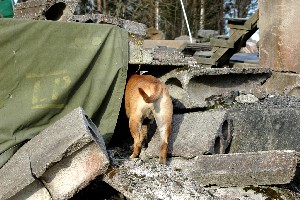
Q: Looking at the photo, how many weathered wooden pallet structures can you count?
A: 1